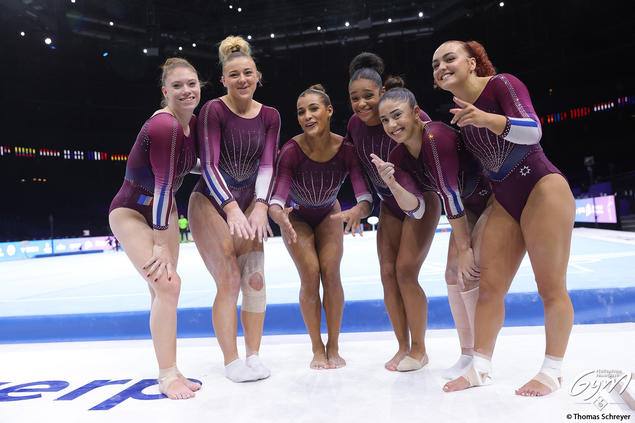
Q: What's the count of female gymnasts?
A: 6